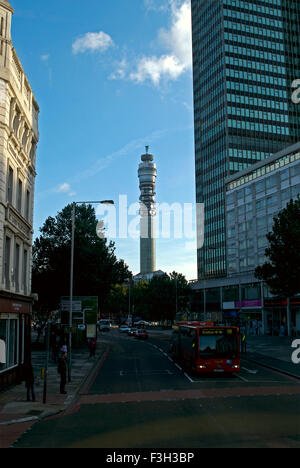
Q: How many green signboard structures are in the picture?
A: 1